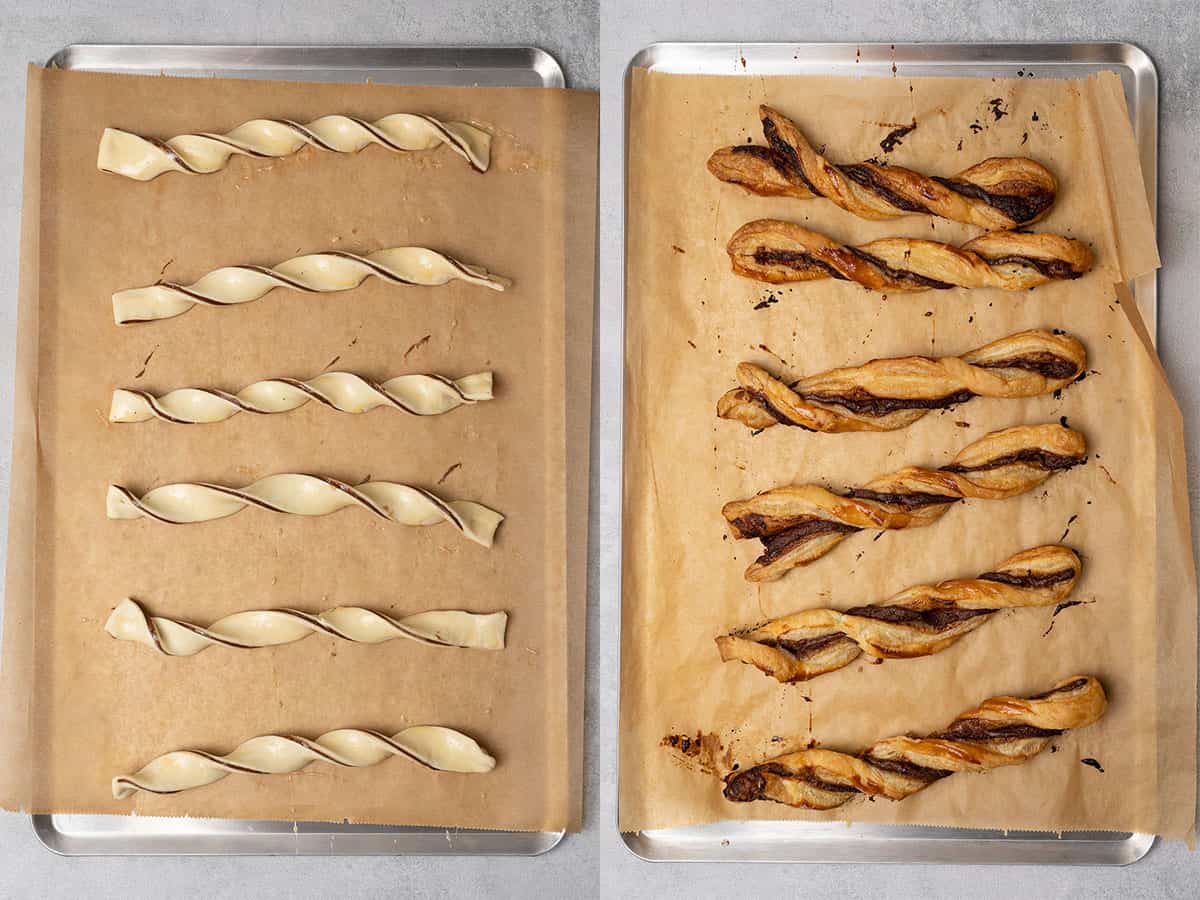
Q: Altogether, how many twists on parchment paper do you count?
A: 12